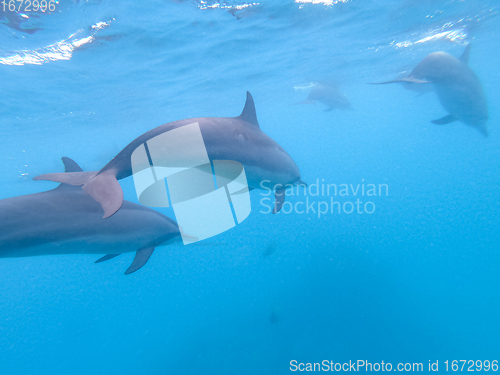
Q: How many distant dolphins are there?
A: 2